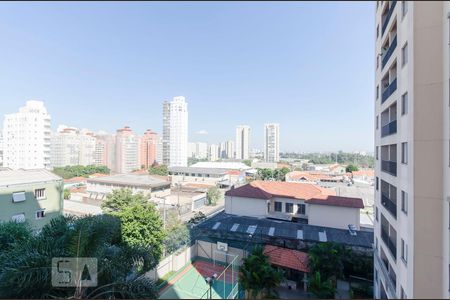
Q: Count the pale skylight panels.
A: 6